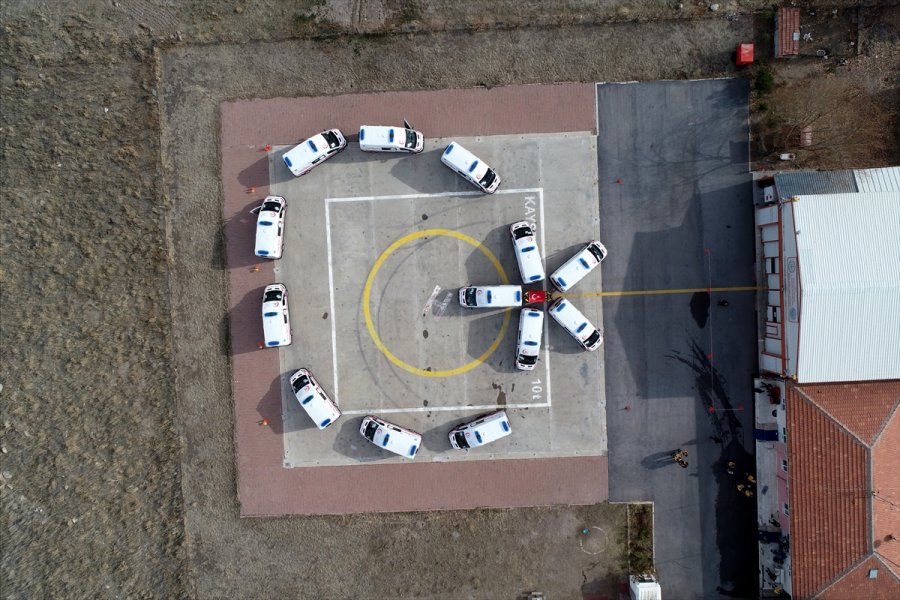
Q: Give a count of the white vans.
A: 13